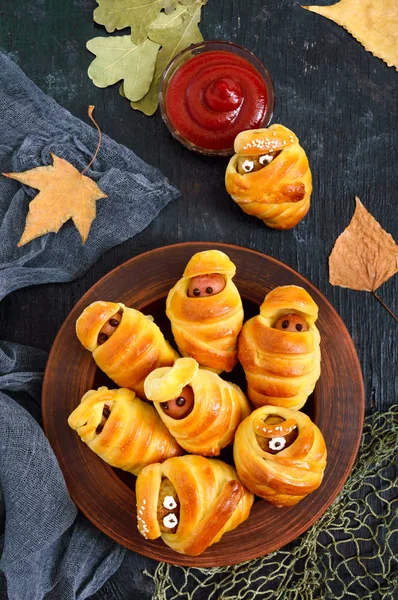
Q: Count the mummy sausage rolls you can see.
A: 8